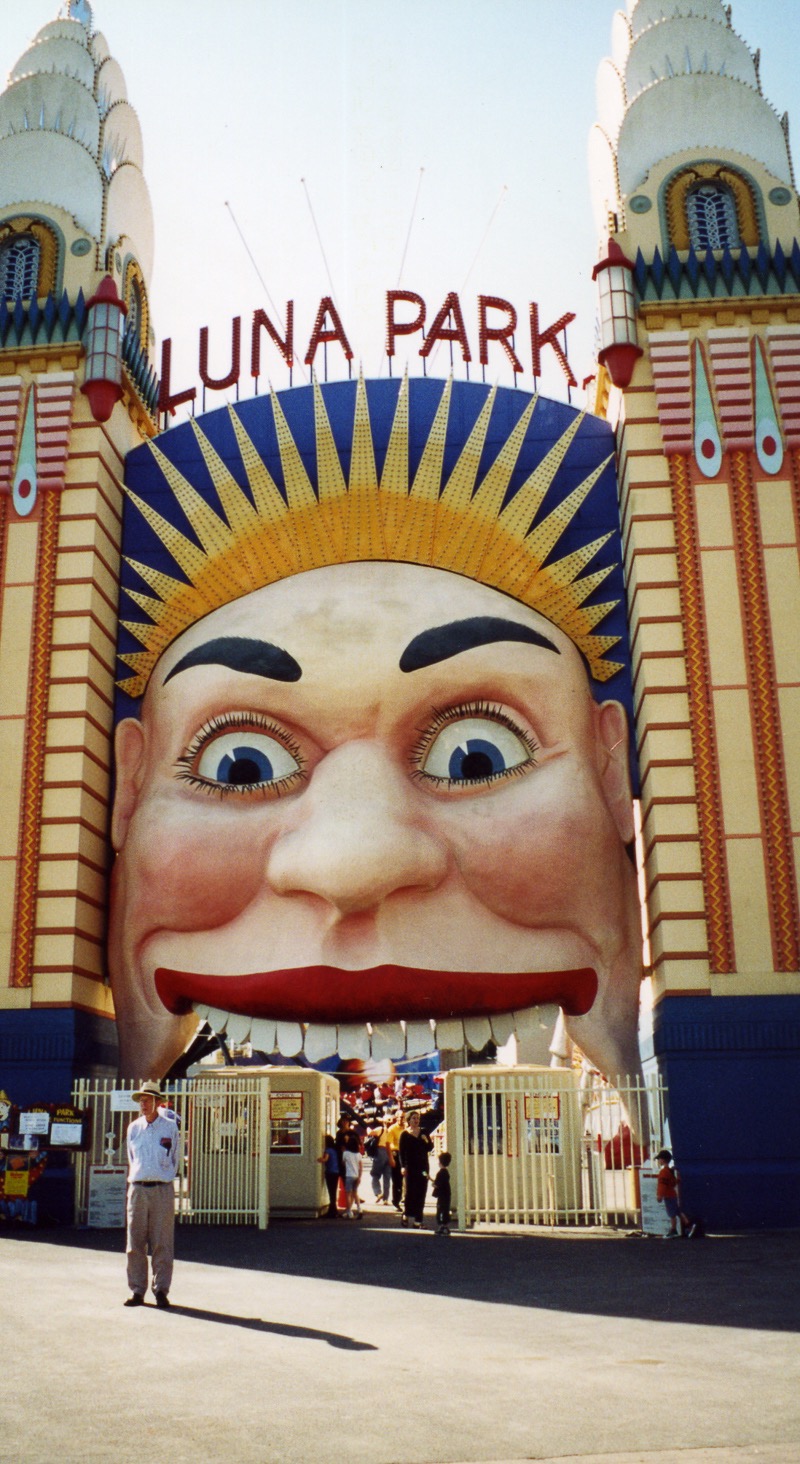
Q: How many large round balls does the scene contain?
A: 0